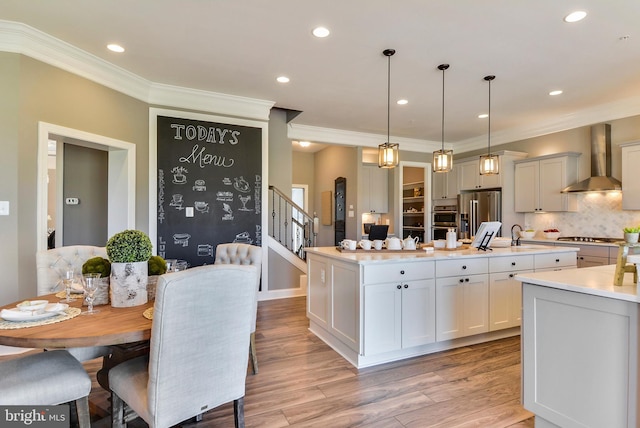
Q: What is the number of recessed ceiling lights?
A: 7